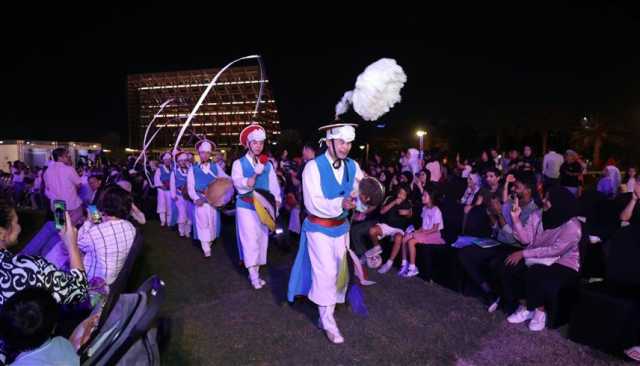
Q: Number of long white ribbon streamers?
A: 3